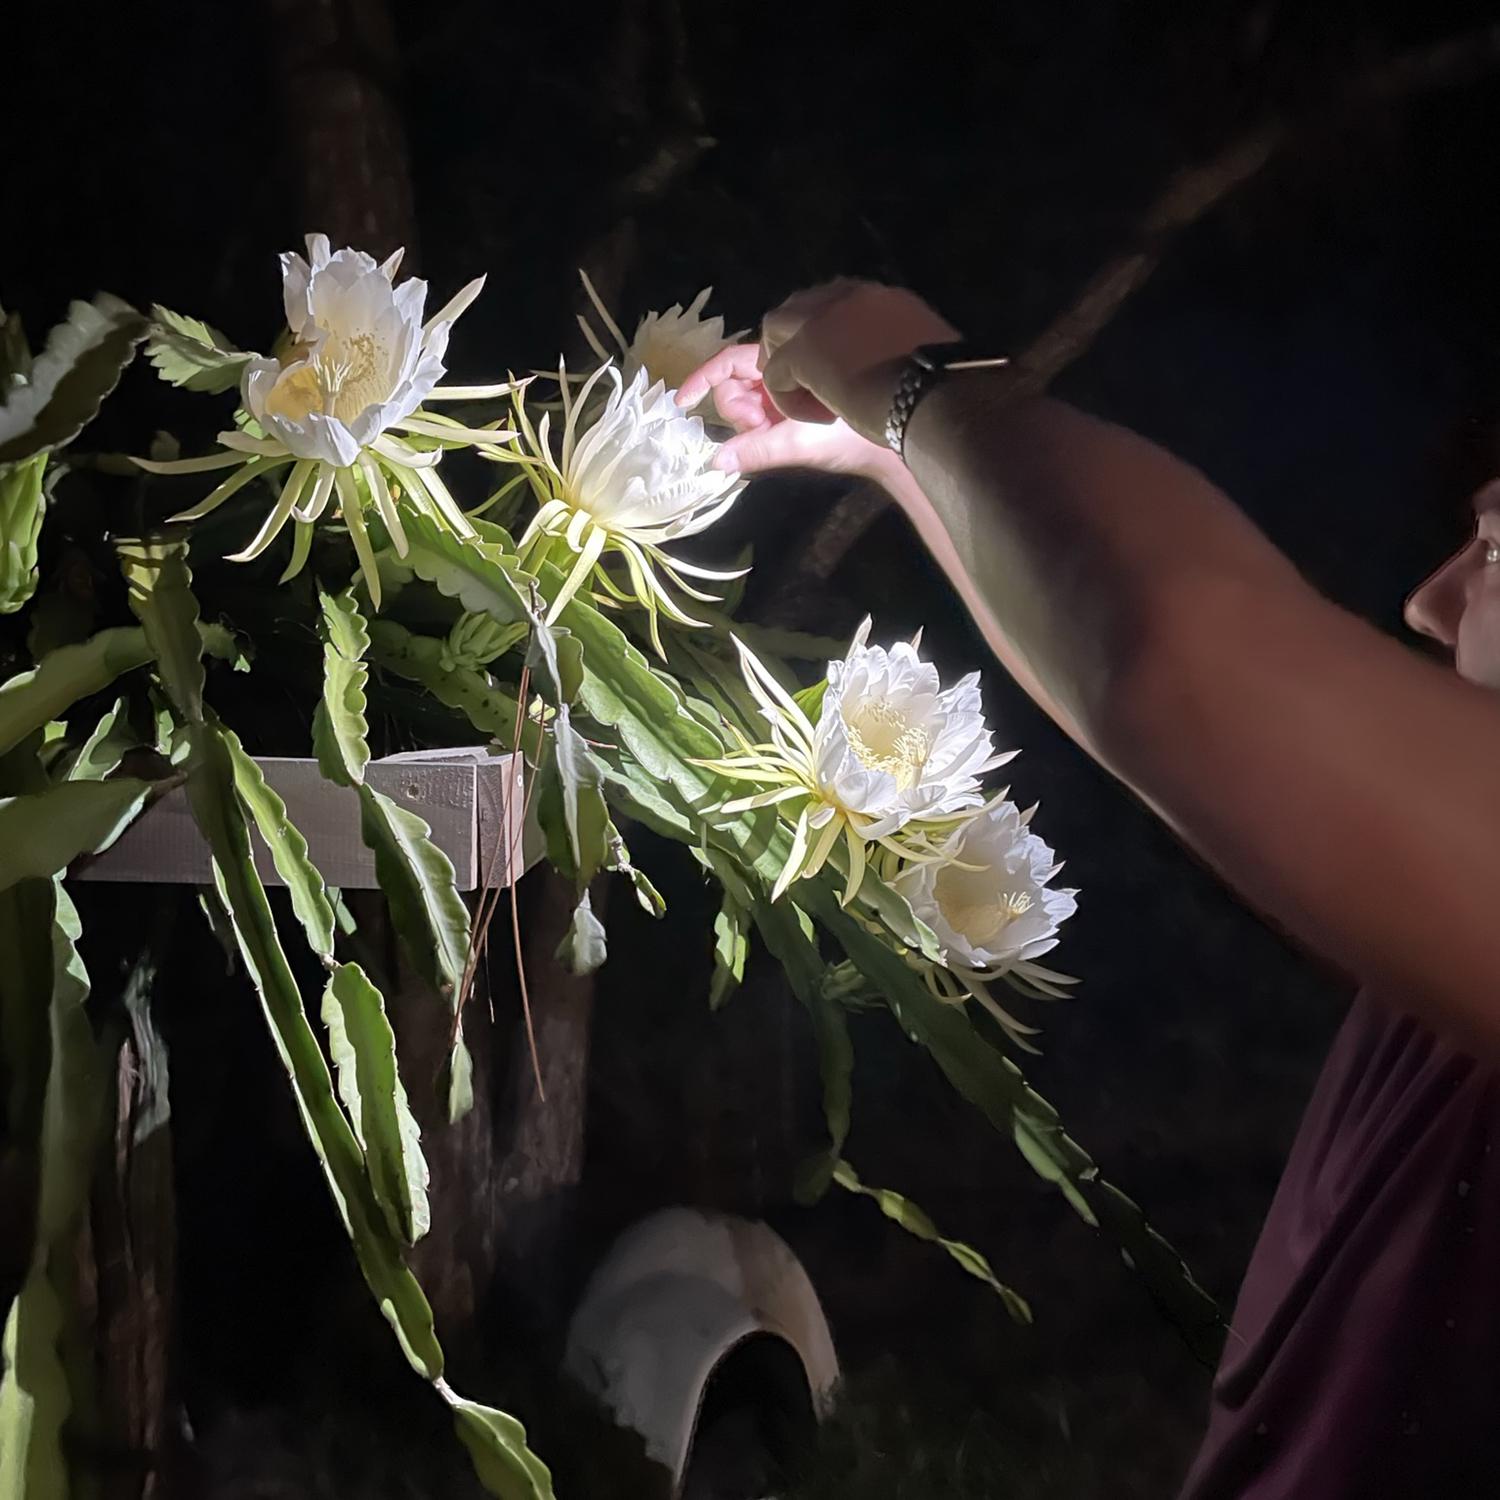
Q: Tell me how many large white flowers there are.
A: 5